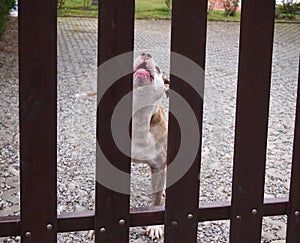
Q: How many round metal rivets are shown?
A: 9